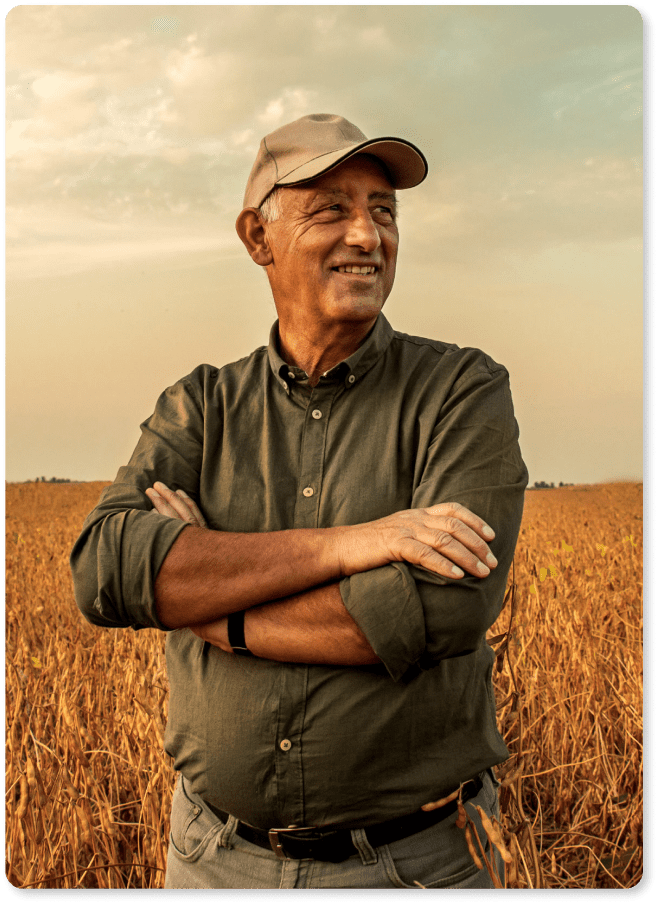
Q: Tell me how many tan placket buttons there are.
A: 3